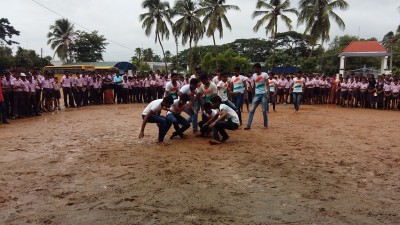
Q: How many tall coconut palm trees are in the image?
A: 6